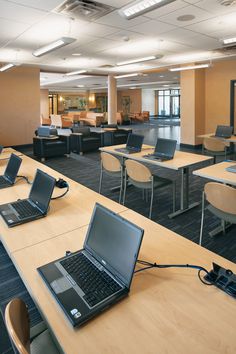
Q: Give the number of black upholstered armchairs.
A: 3